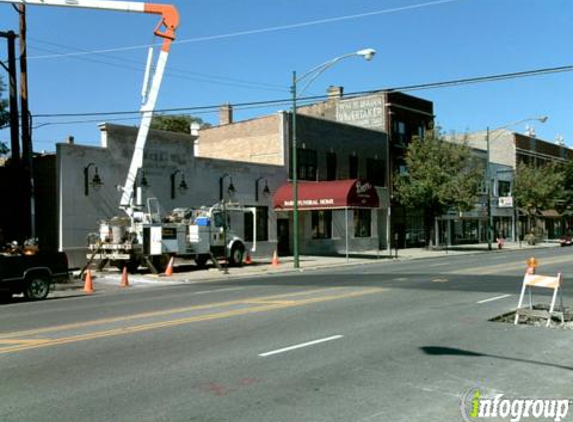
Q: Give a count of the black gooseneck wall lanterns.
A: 5